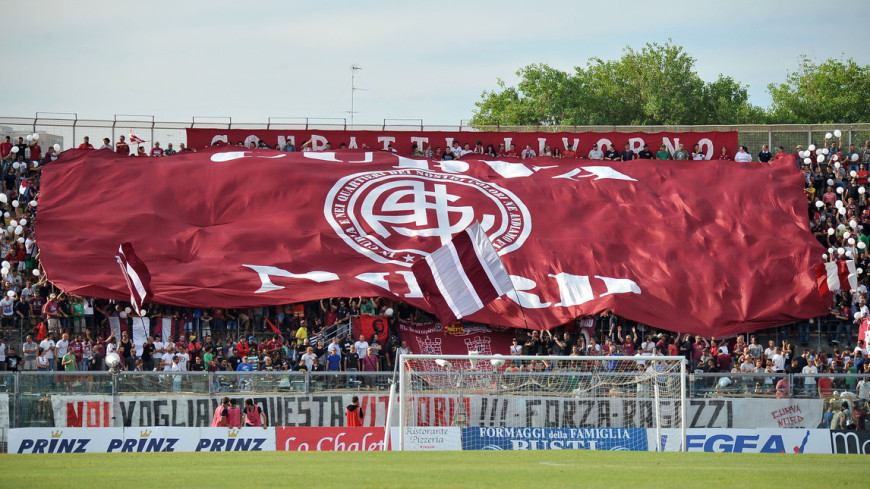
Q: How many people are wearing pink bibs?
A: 3